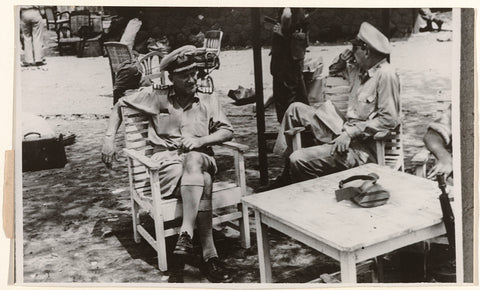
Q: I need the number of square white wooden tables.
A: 1